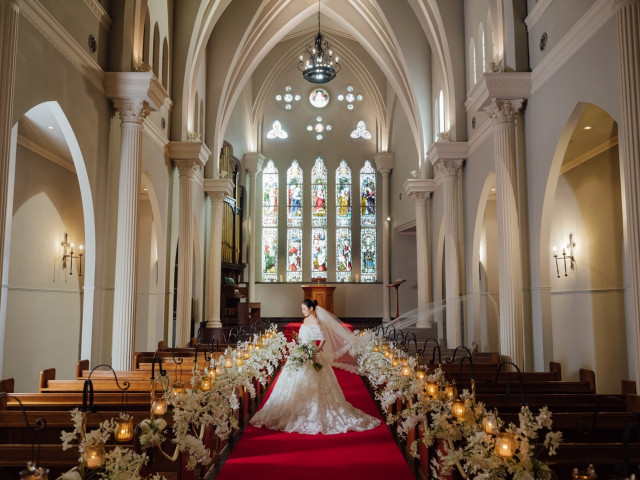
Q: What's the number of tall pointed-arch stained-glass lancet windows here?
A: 5